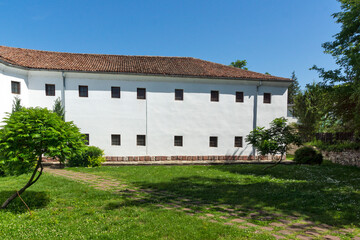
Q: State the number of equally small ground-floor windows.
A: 6